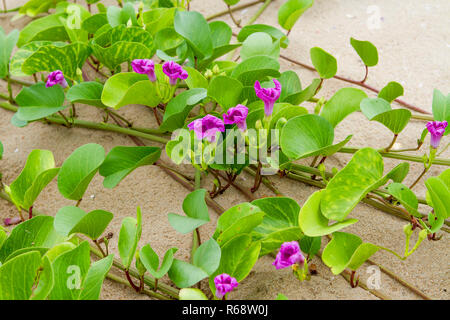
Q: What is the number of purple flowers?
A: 9